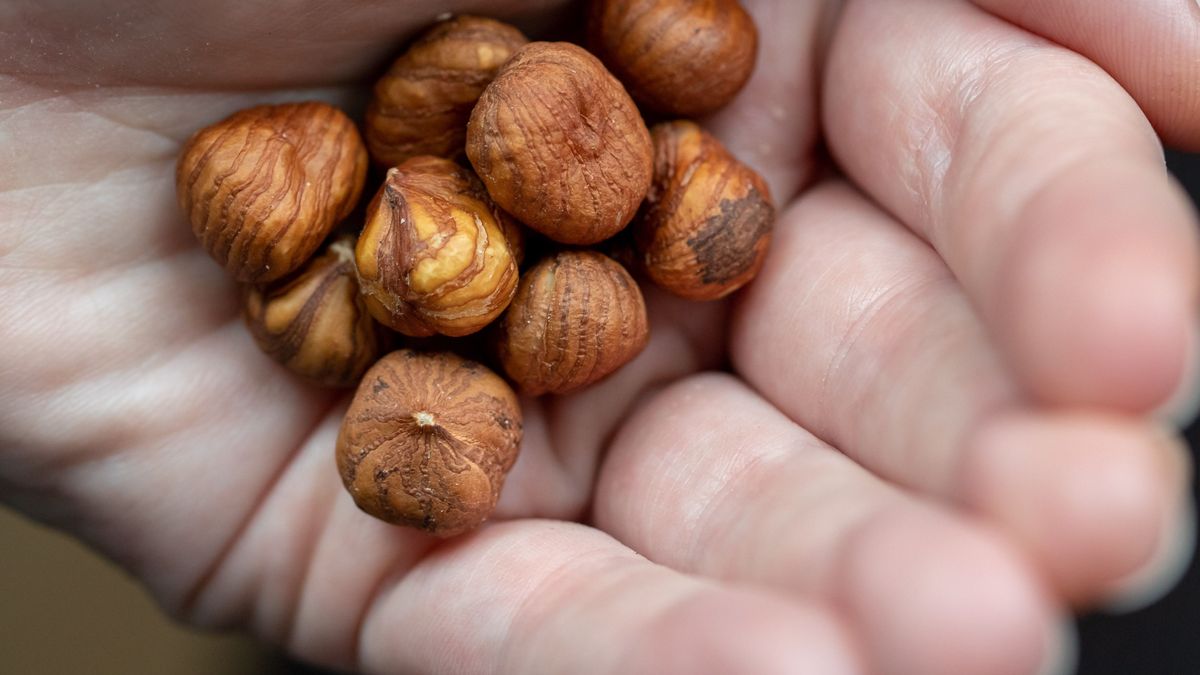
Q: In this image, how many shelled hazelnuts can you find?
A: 9